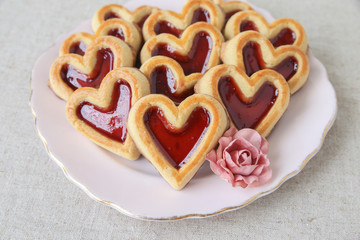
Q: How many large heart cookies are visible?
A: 12